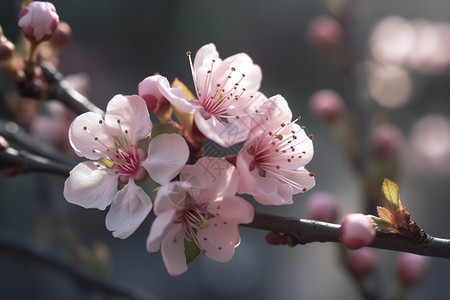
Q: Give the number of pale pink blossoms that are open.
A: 4